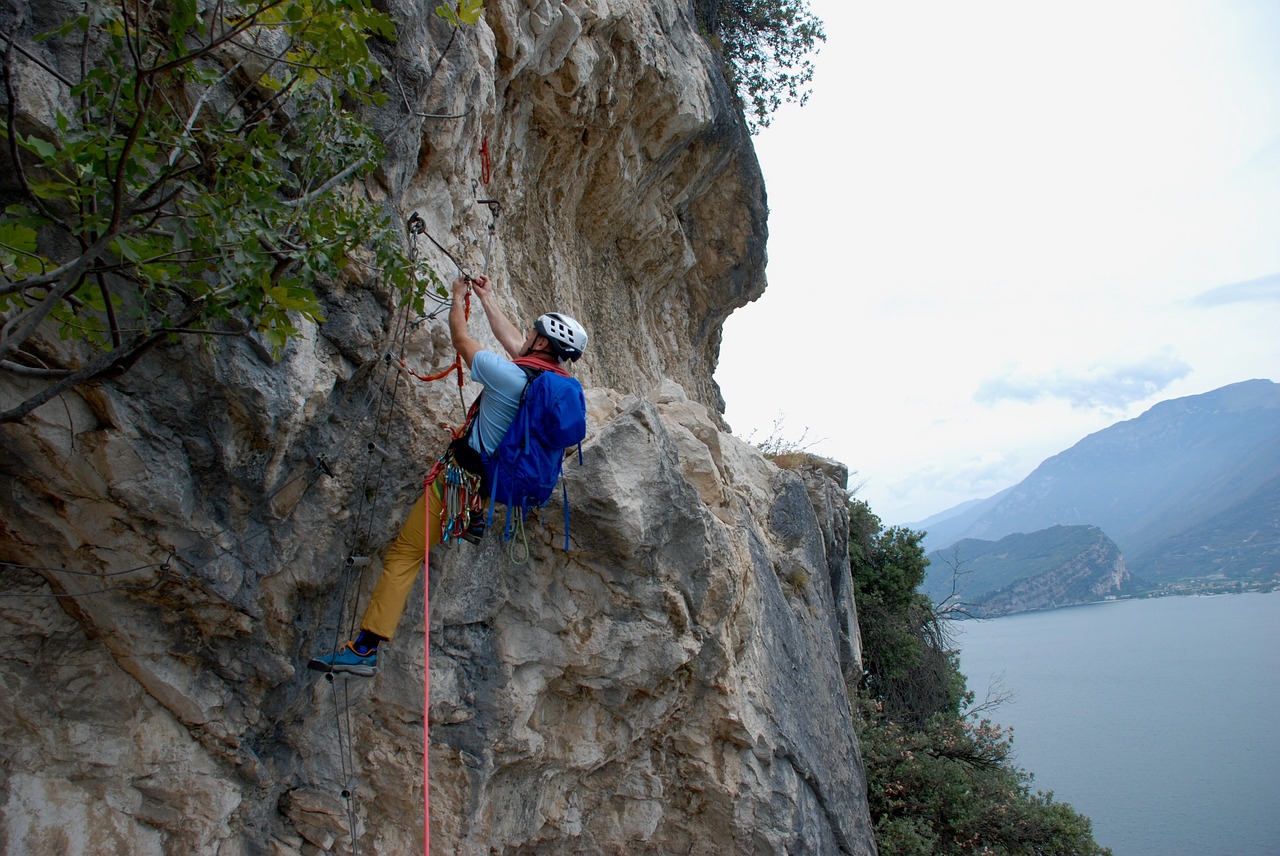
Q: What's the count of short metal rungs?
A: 5